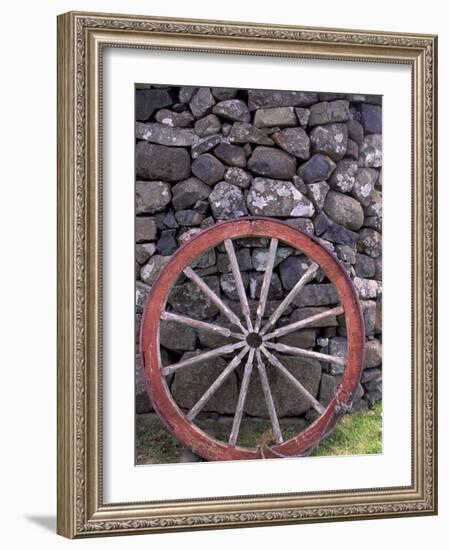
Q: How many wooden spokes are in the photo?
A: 12